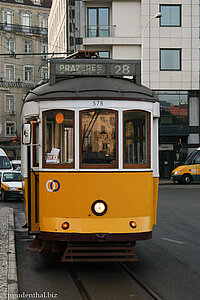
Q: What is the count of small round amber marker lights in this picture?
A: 2